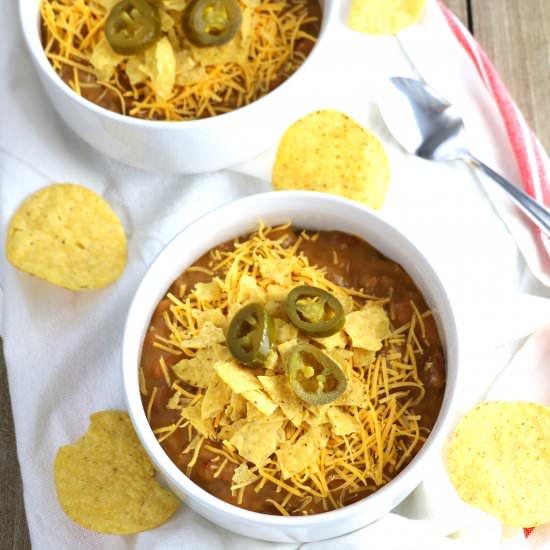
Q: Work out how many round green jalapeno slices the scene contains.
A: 5